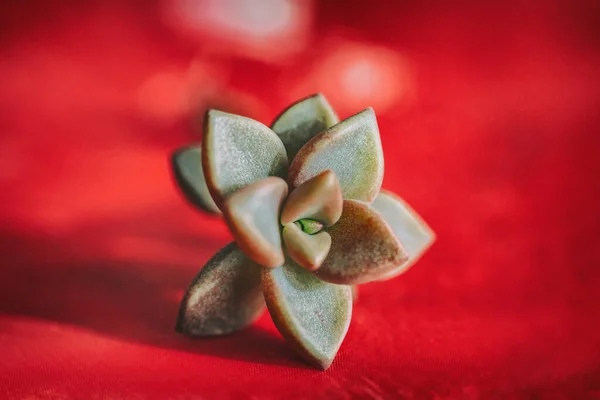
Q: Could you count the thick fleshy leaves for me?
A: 11